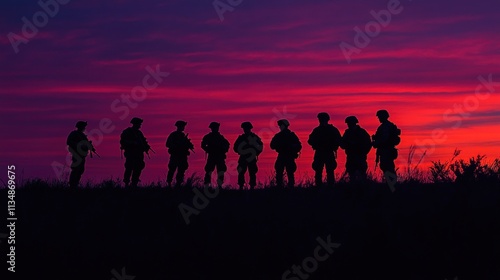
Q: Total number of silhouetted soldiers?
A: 9